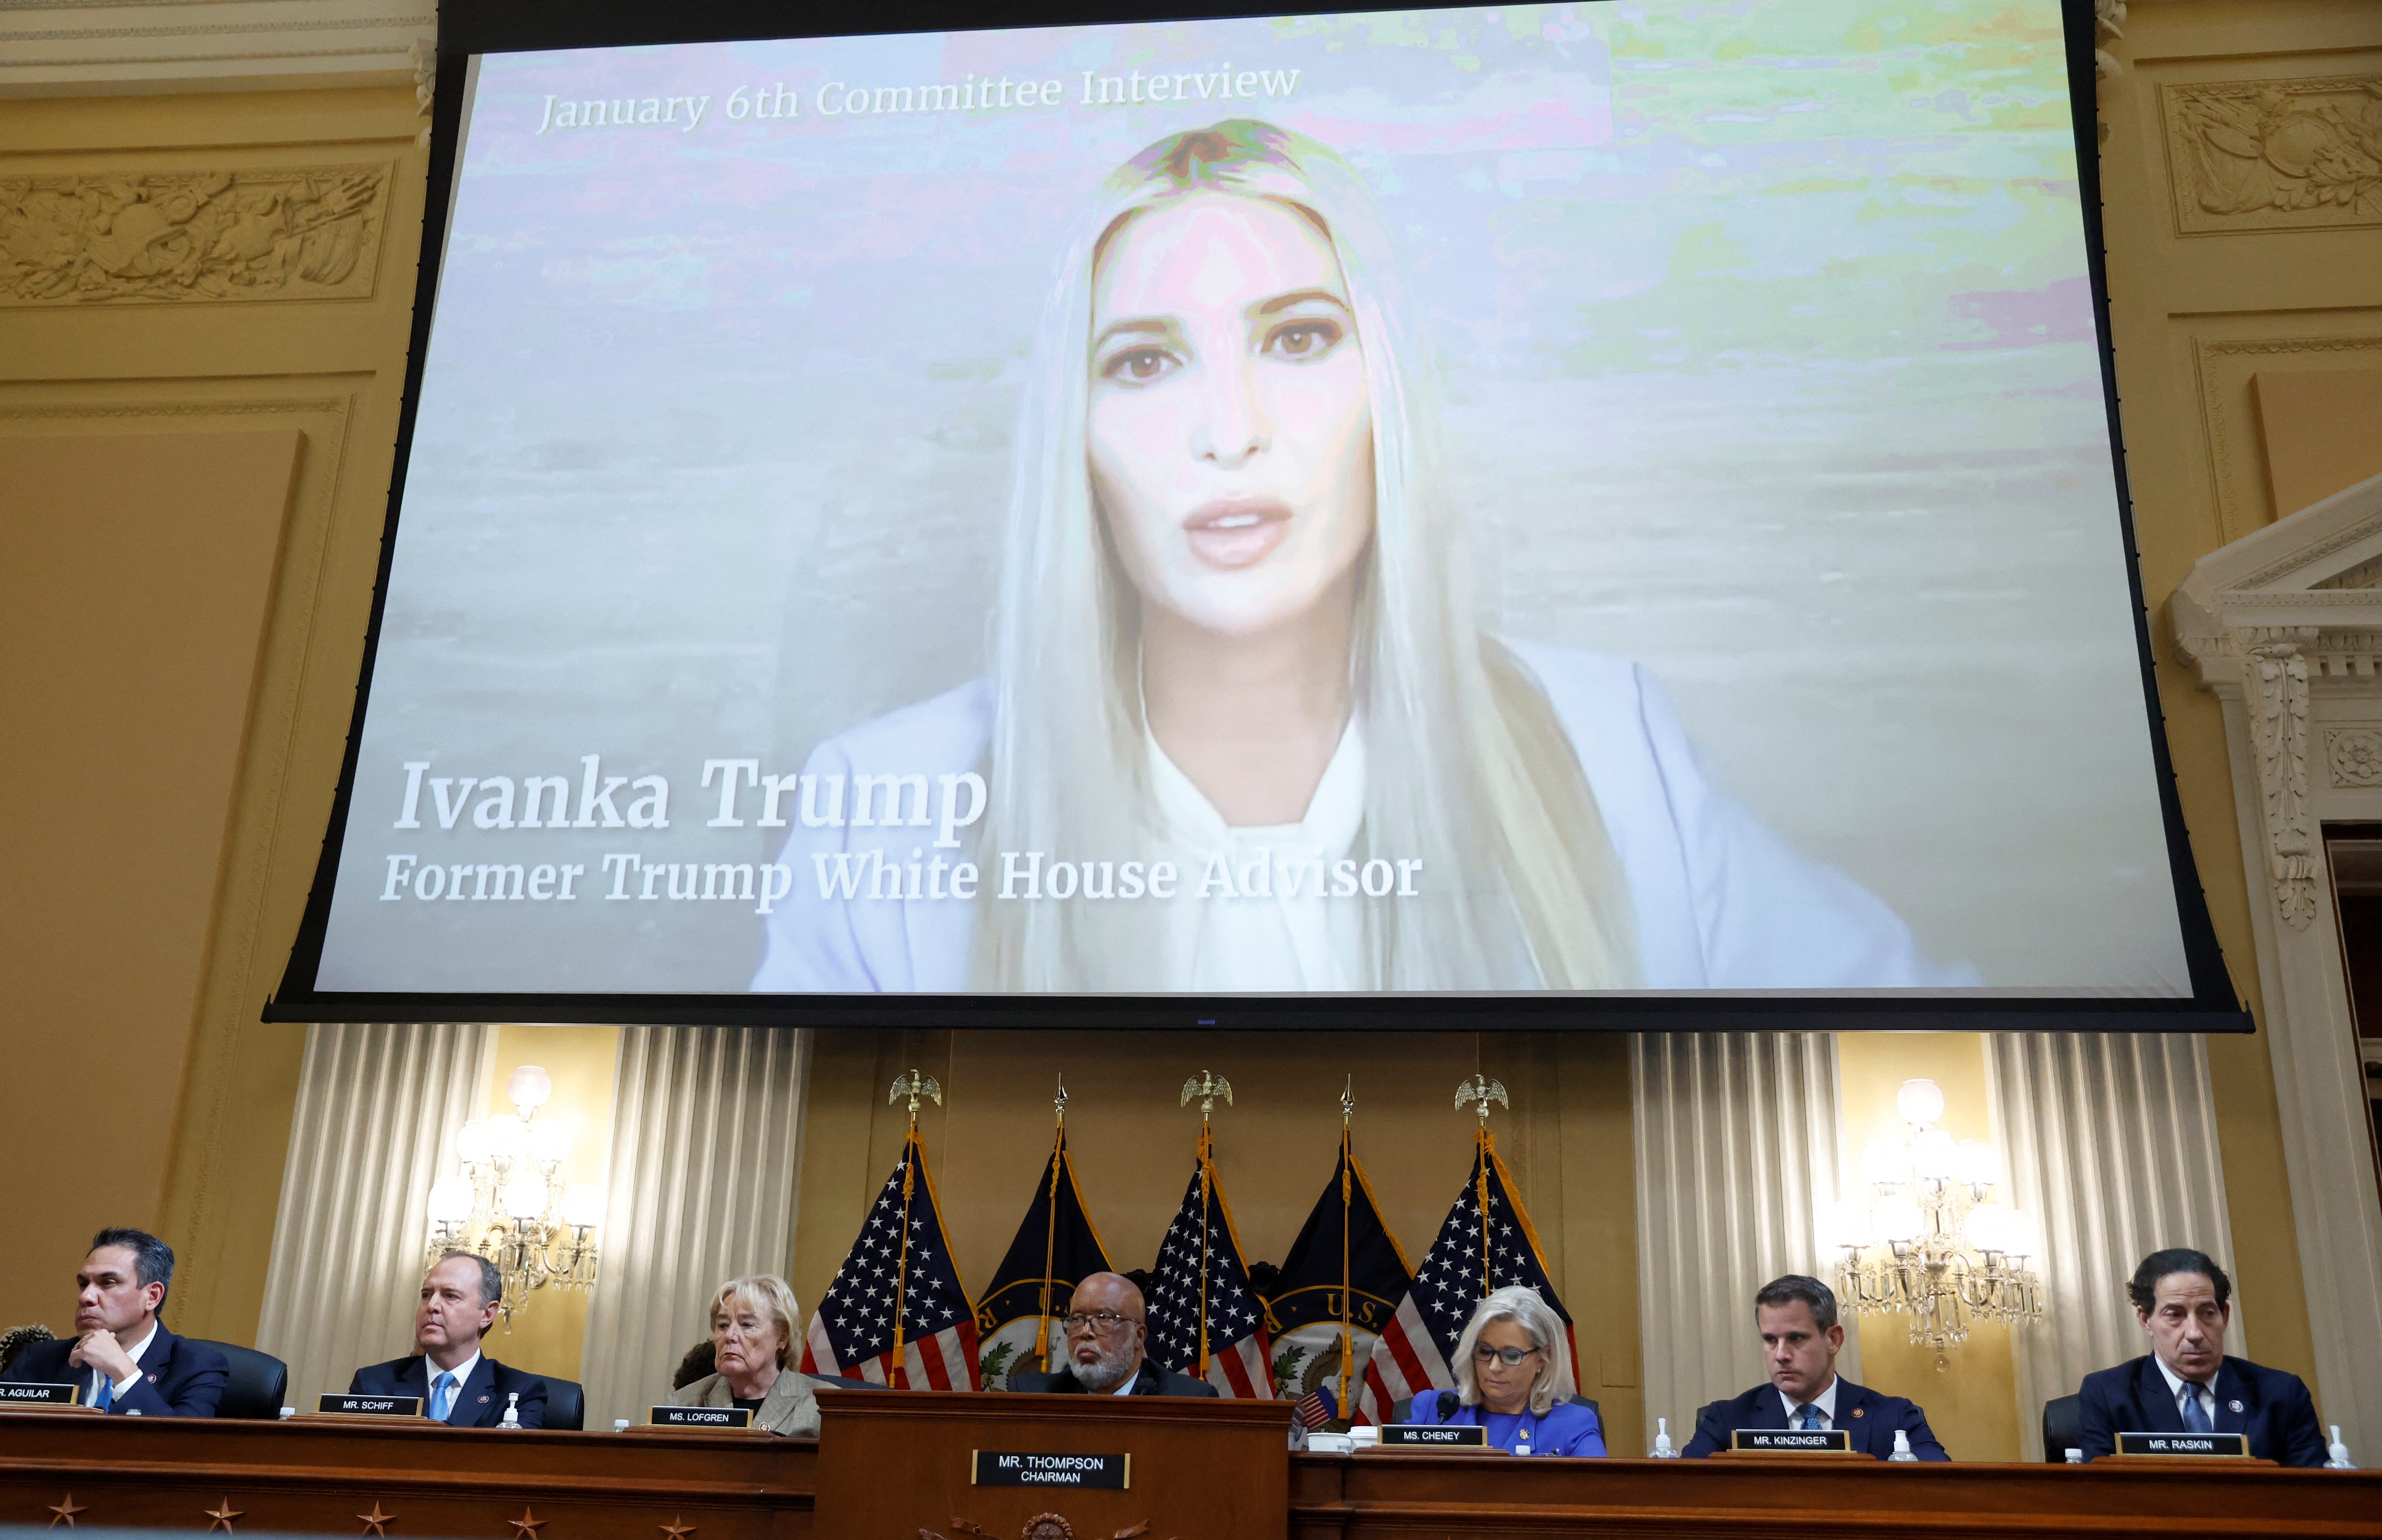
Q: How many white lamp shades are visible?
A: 15